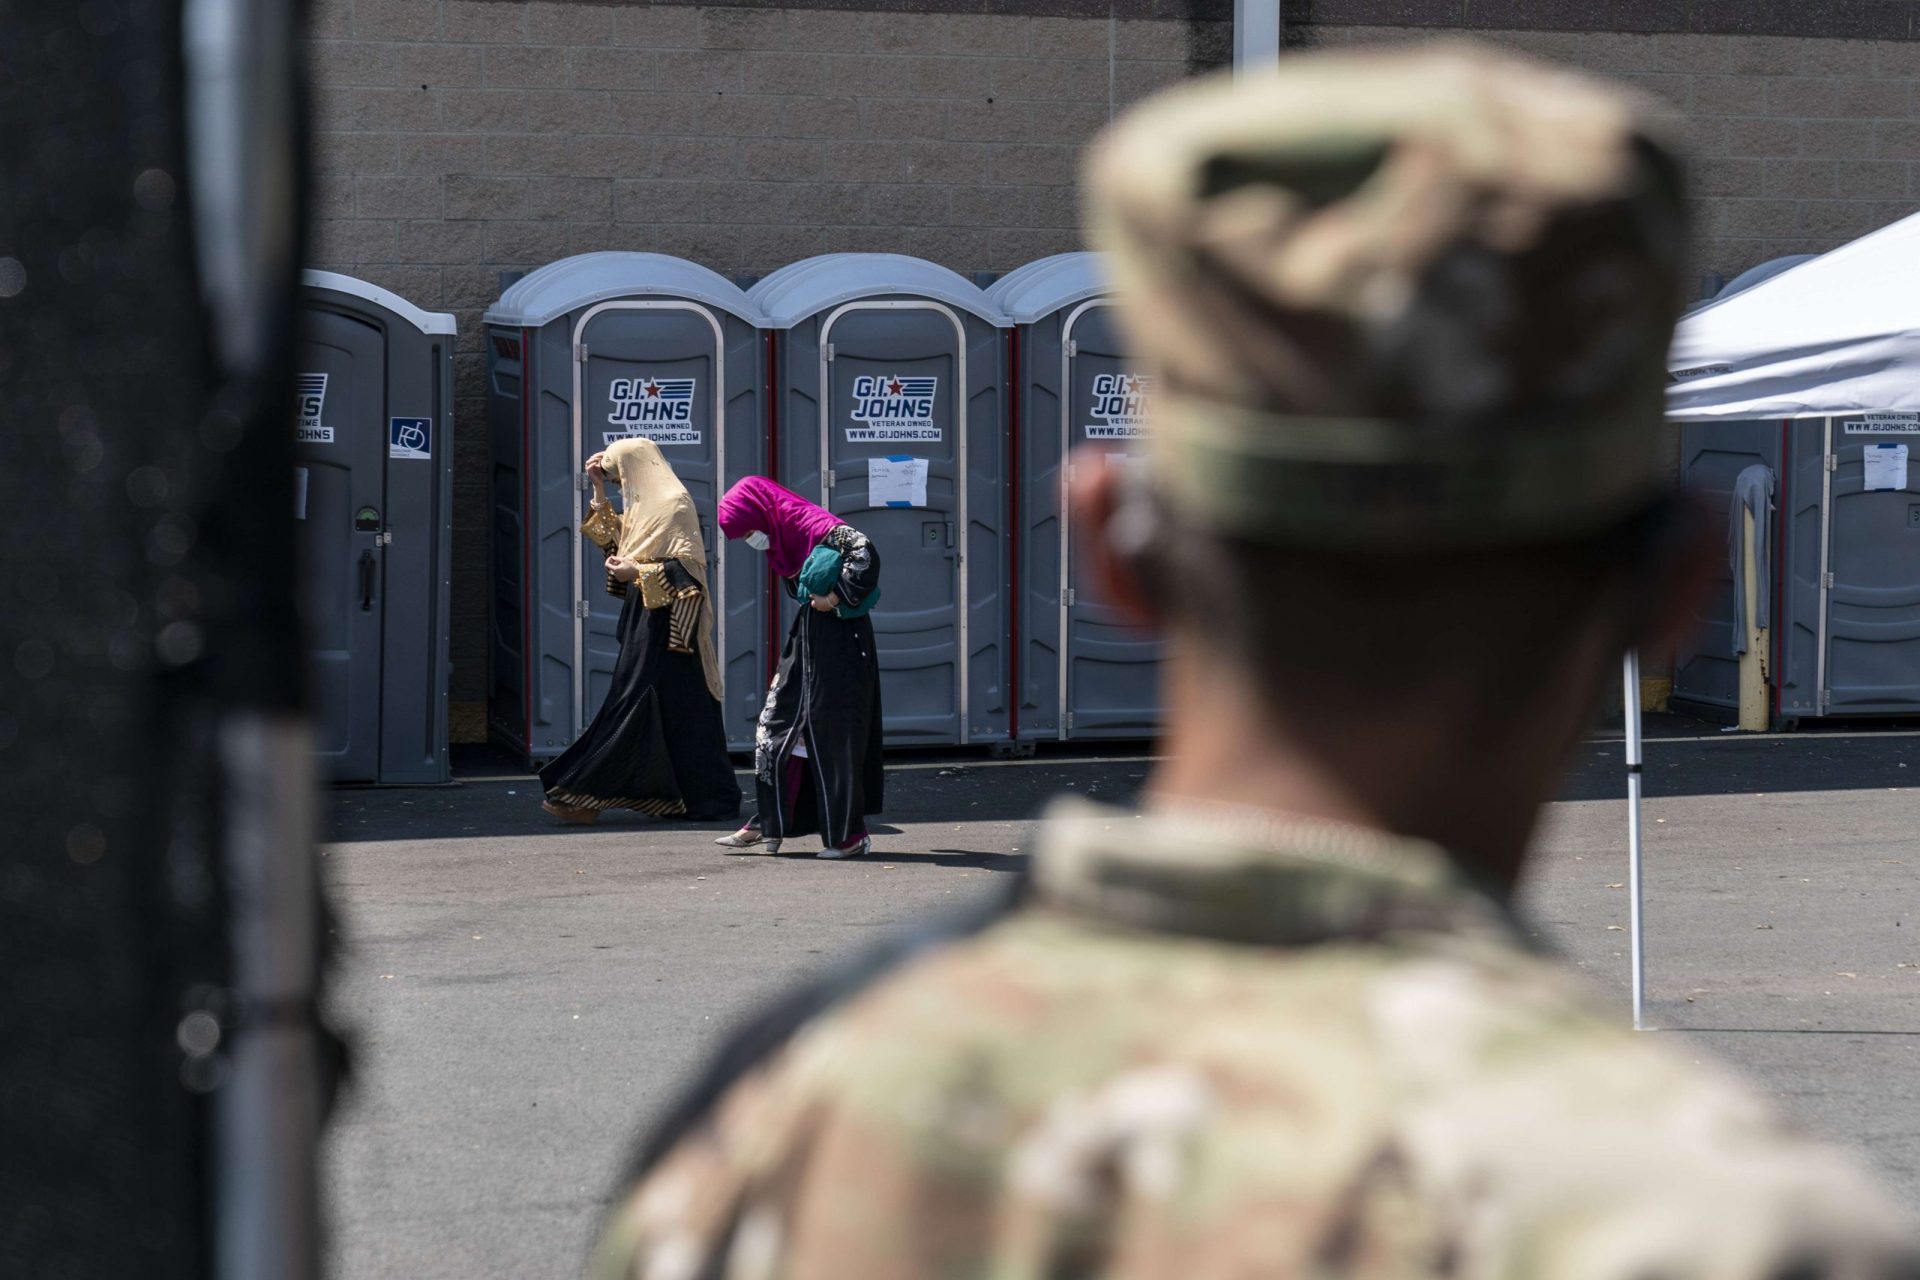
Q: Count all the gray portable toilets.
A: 5